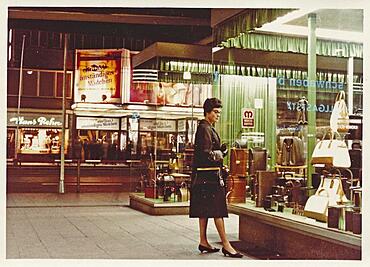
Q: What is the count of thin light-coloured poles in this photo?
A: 2